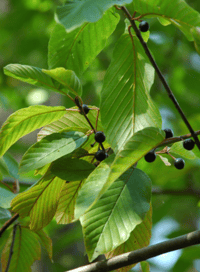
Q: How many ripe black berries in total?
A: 8